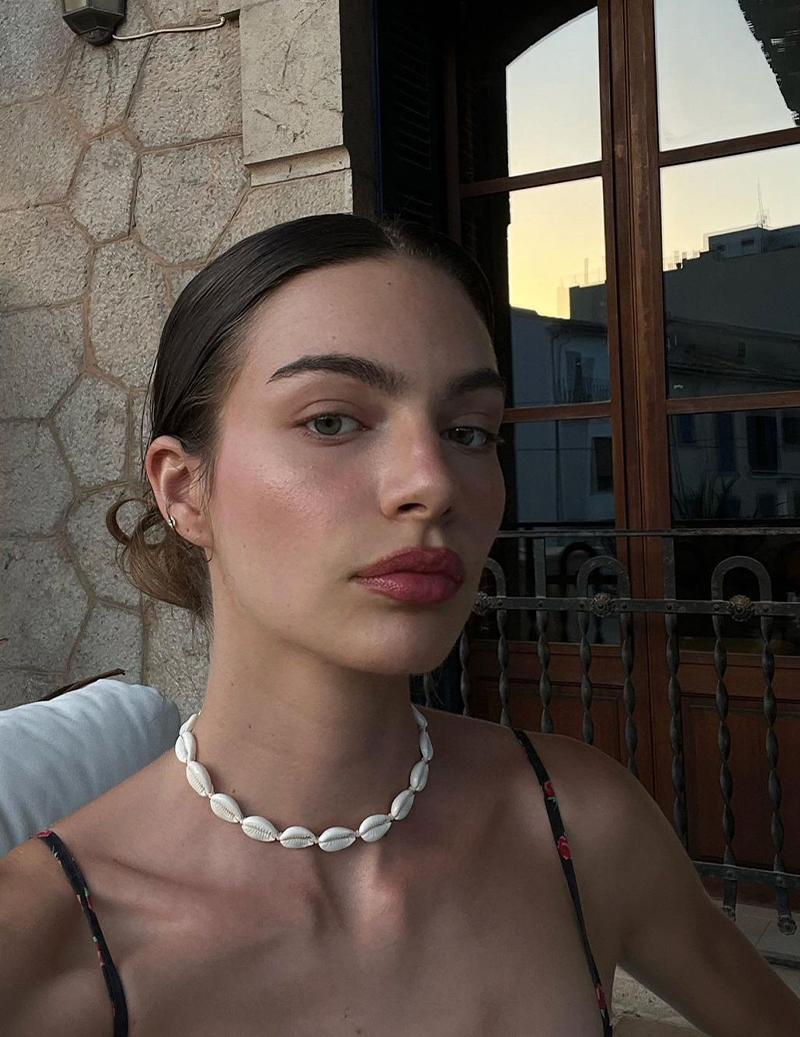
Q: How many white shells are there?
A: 12